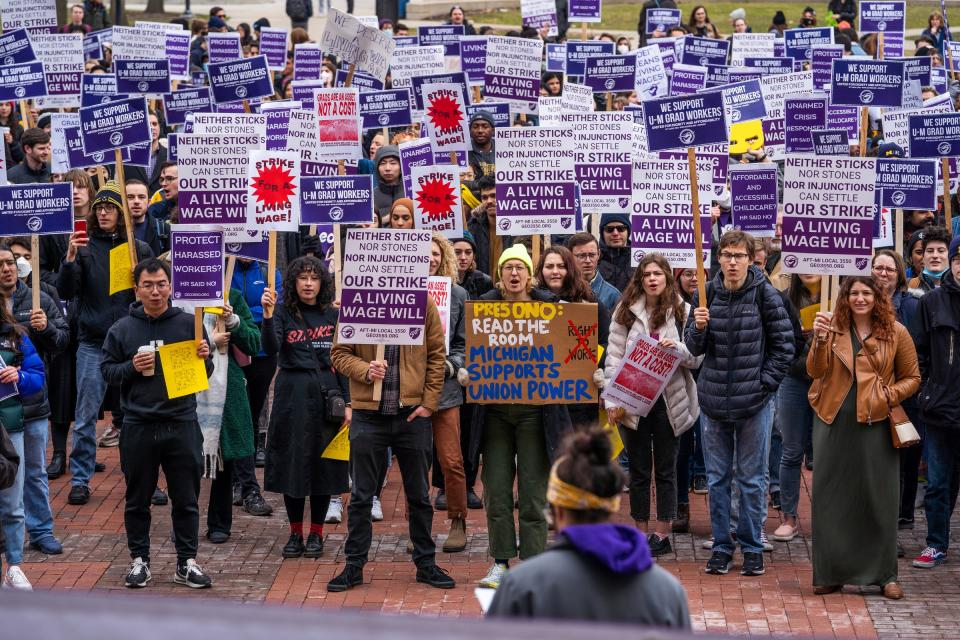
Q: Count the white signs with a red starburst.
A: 3